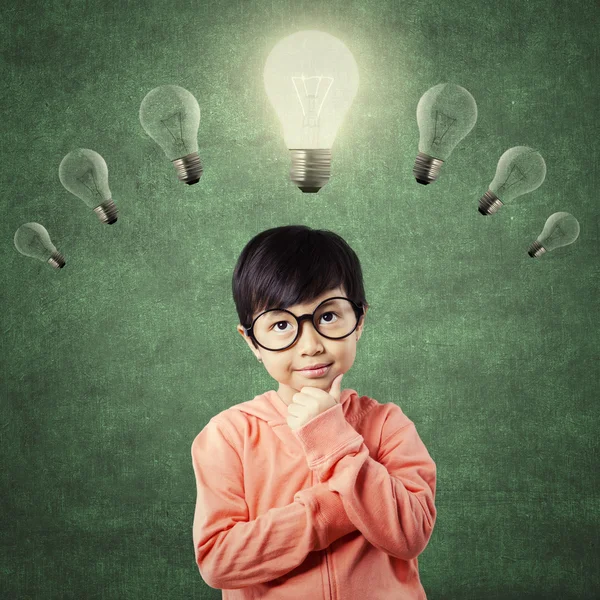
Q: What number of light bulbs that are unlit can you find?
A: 6